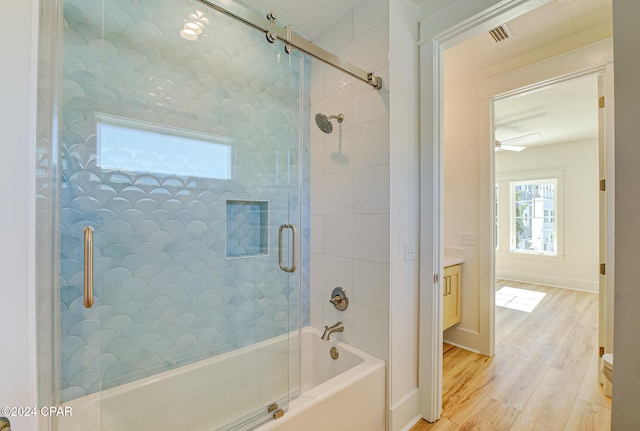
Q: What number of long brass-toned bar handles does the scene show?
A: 2